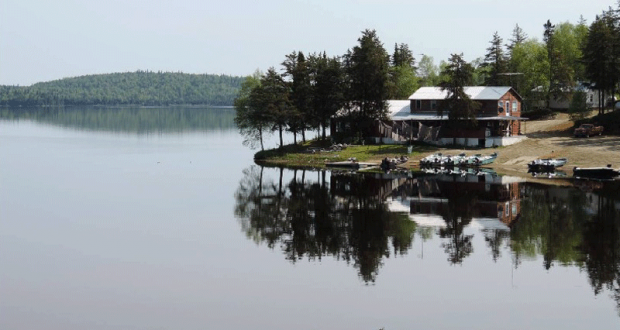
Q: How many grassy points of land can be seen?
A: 1